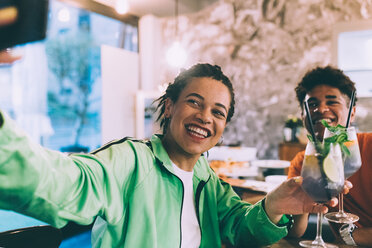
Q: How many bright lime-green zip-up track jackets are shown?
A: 1